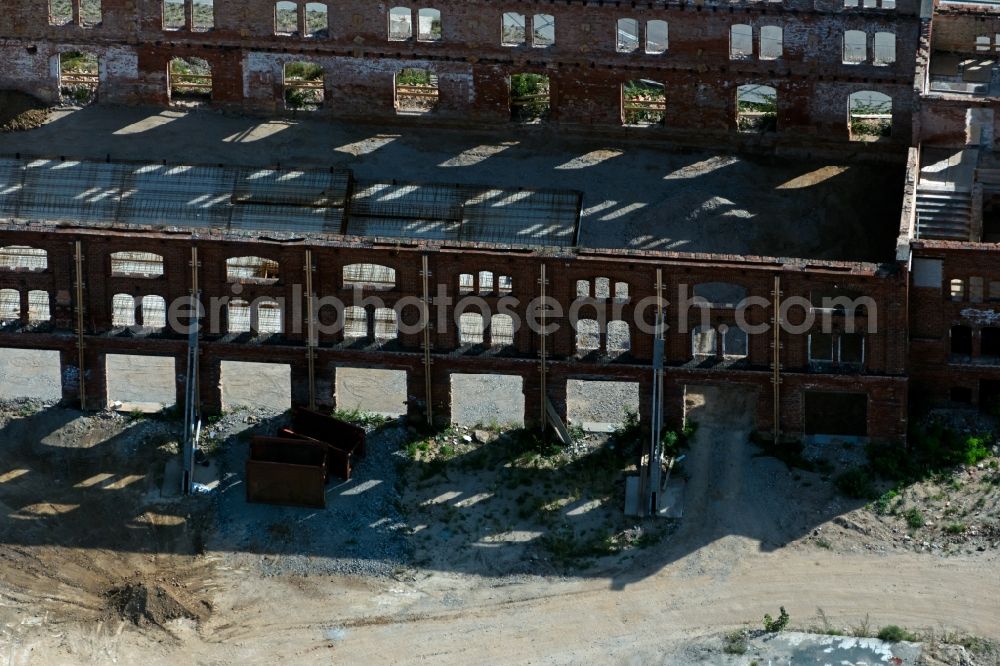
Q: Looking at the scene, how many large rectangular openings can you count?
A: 8